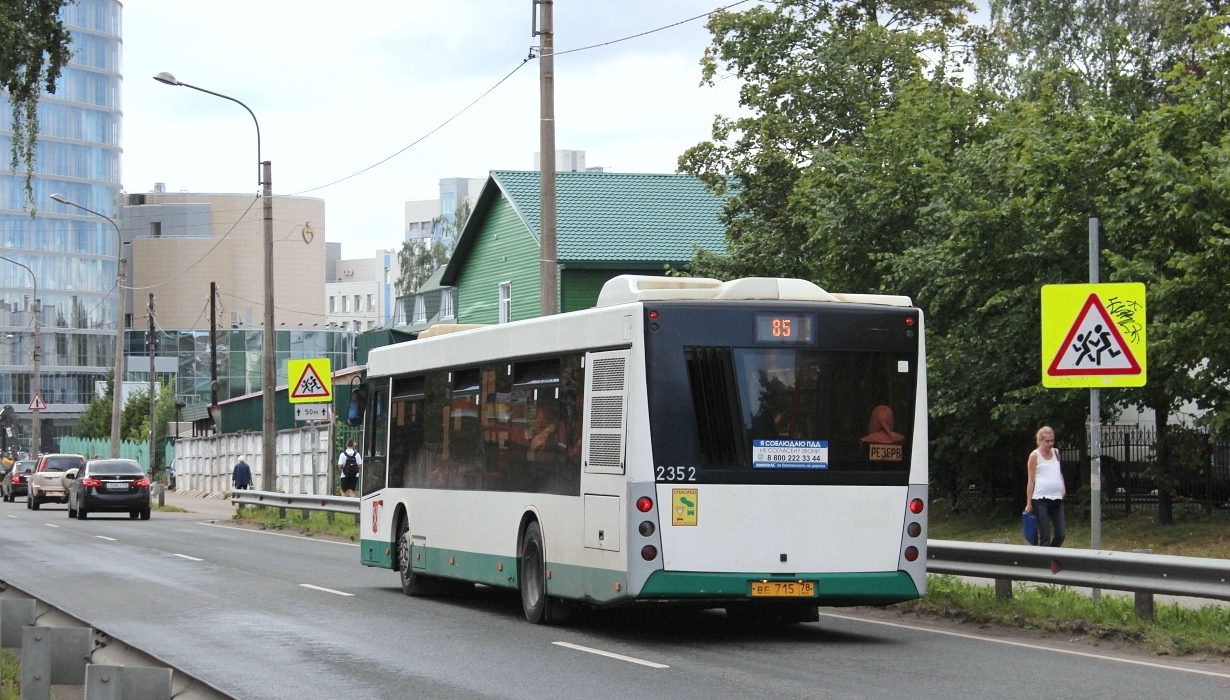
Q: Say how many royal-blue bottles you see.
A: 0